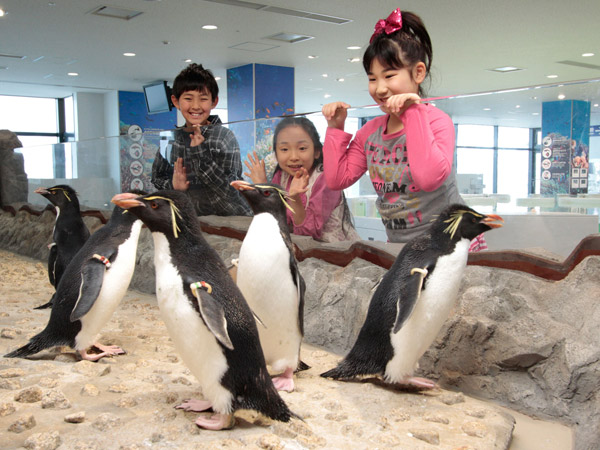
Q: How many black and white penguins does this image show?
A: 5